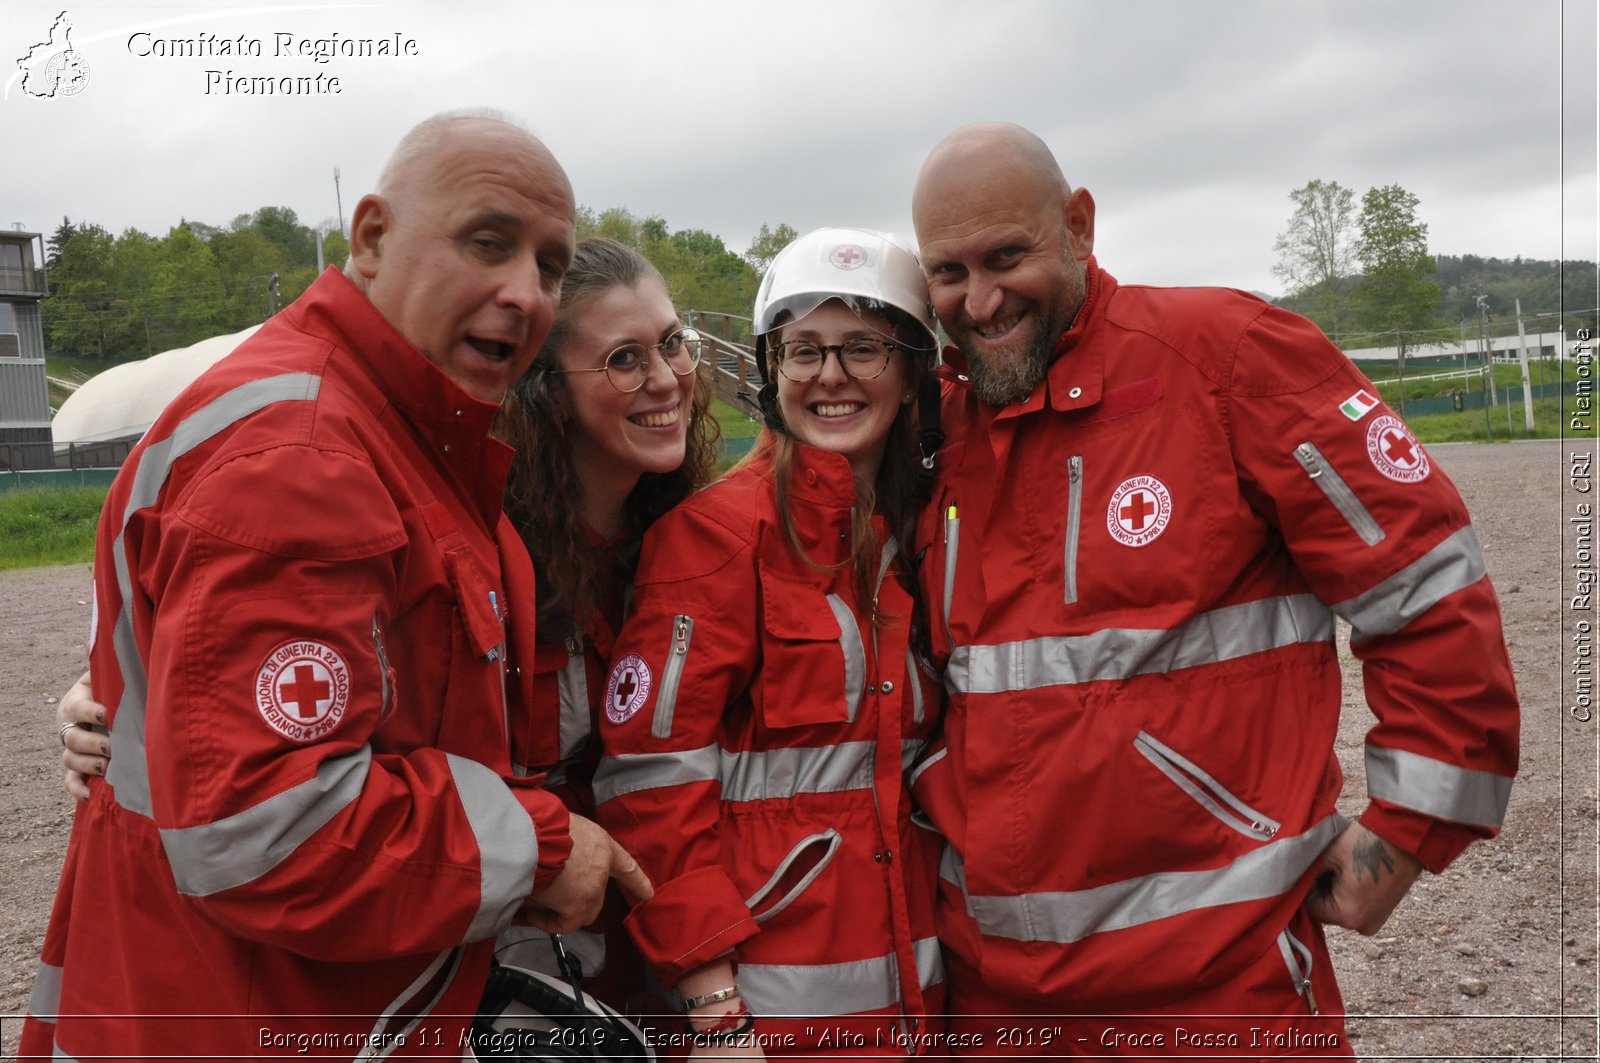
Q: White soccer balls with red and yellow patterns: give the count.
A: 0